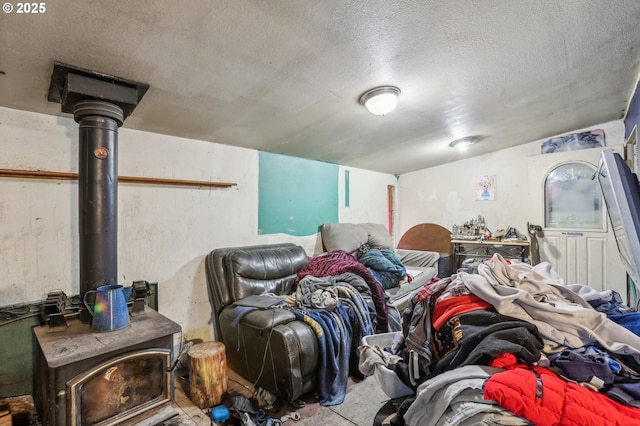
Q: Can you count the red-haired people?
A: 0